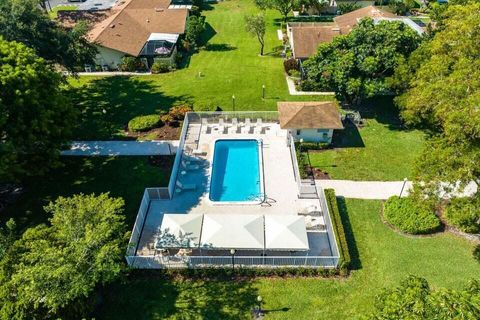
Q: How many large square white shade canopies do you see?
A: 3